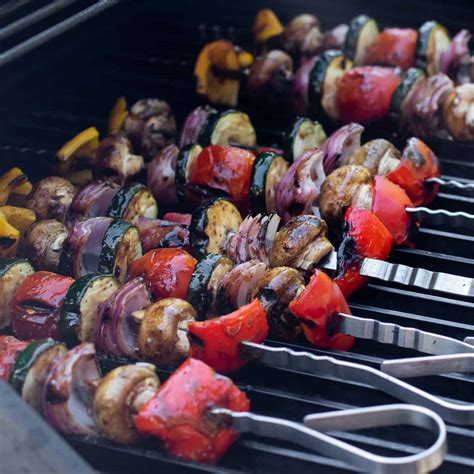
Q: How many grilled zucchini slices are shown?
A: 15